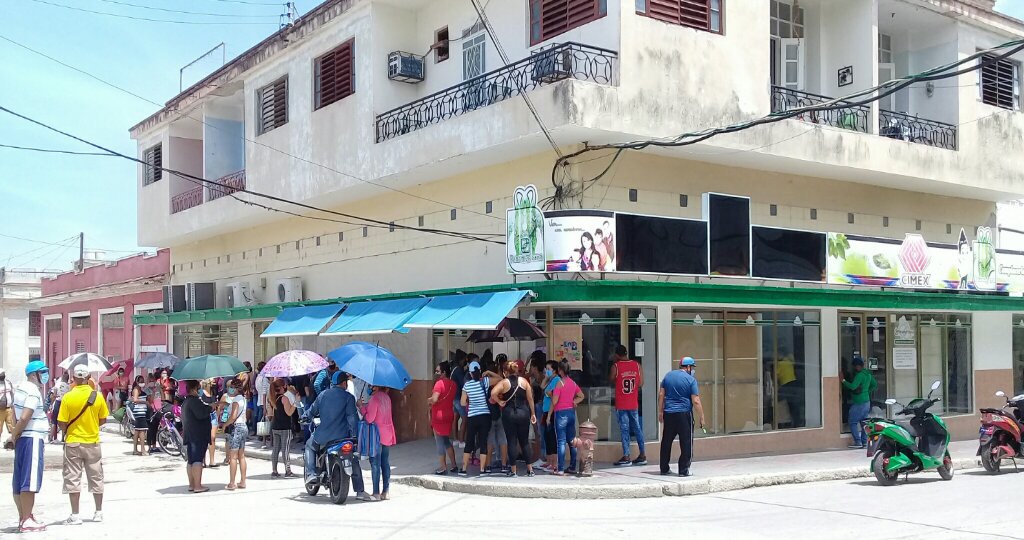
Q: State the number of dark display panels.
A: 3